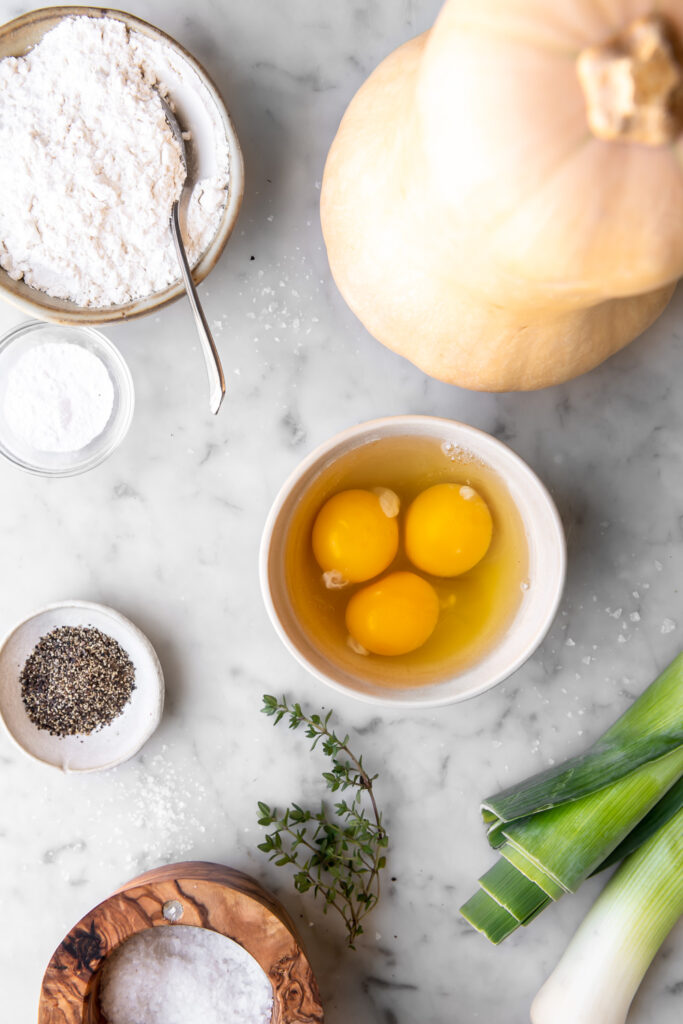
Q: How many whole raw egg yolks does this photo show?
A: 3